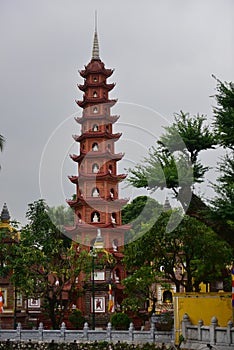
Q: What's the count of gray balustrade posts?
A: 11